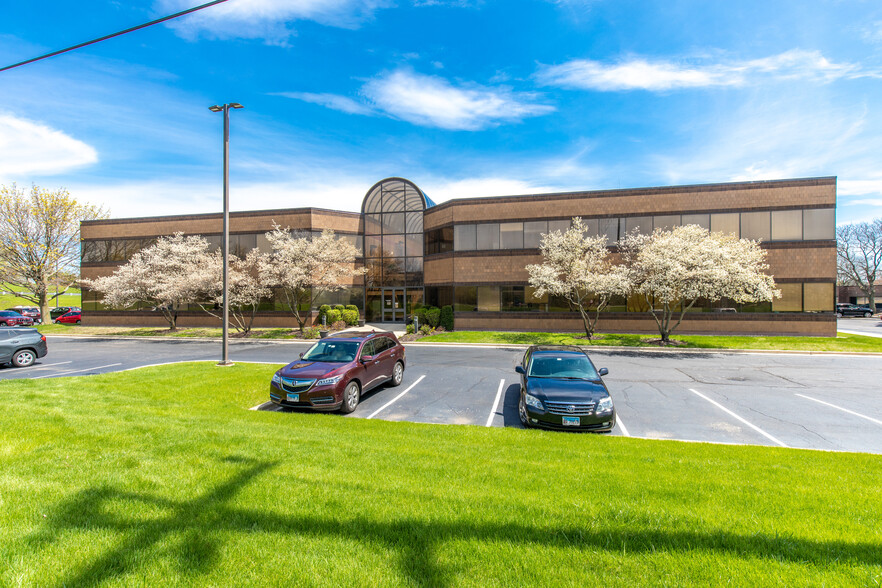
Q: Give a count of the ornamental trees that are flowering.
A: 5